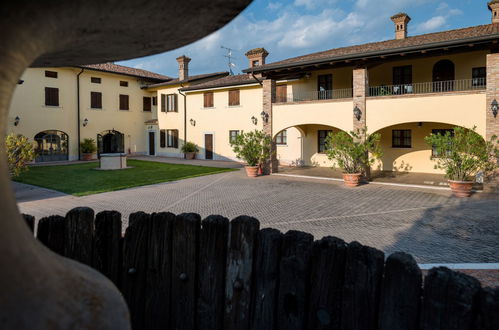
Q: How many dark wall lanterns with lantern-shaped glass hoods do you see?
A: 7